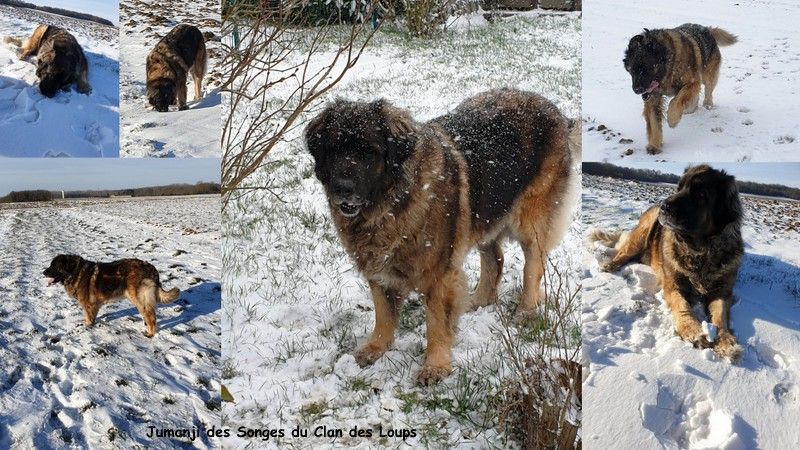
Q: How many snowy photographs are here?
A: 6